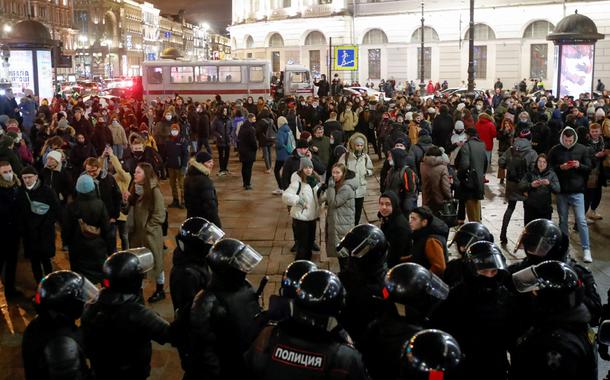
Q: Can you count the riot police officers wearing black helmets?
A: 13